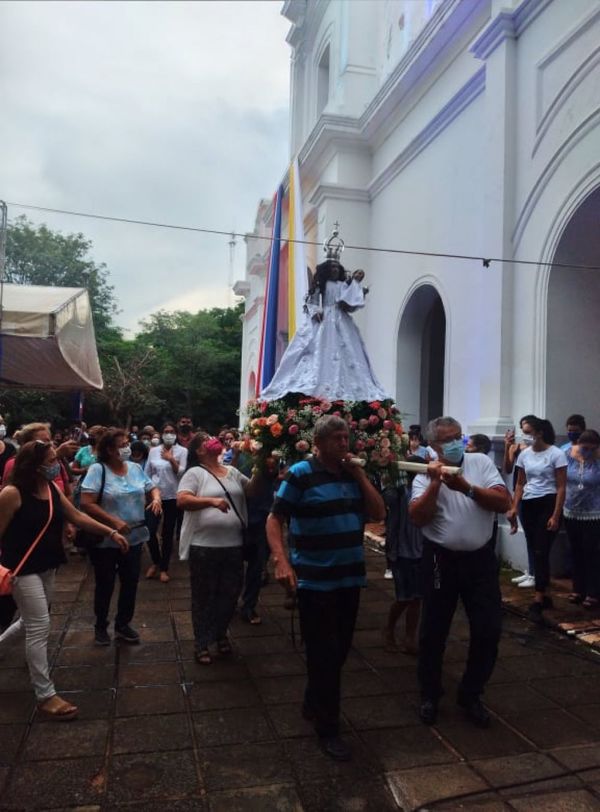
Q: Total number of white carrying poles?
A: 2